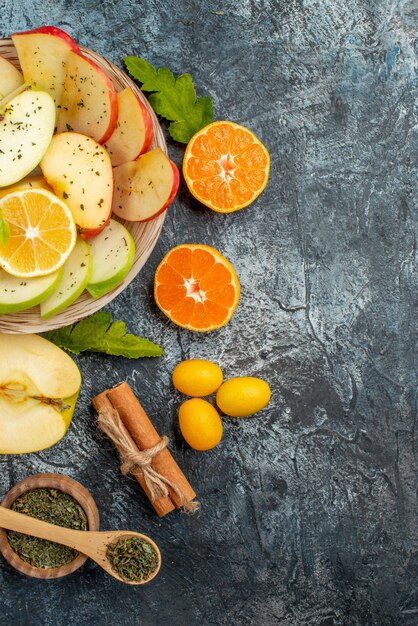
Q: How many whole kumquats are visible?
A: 3